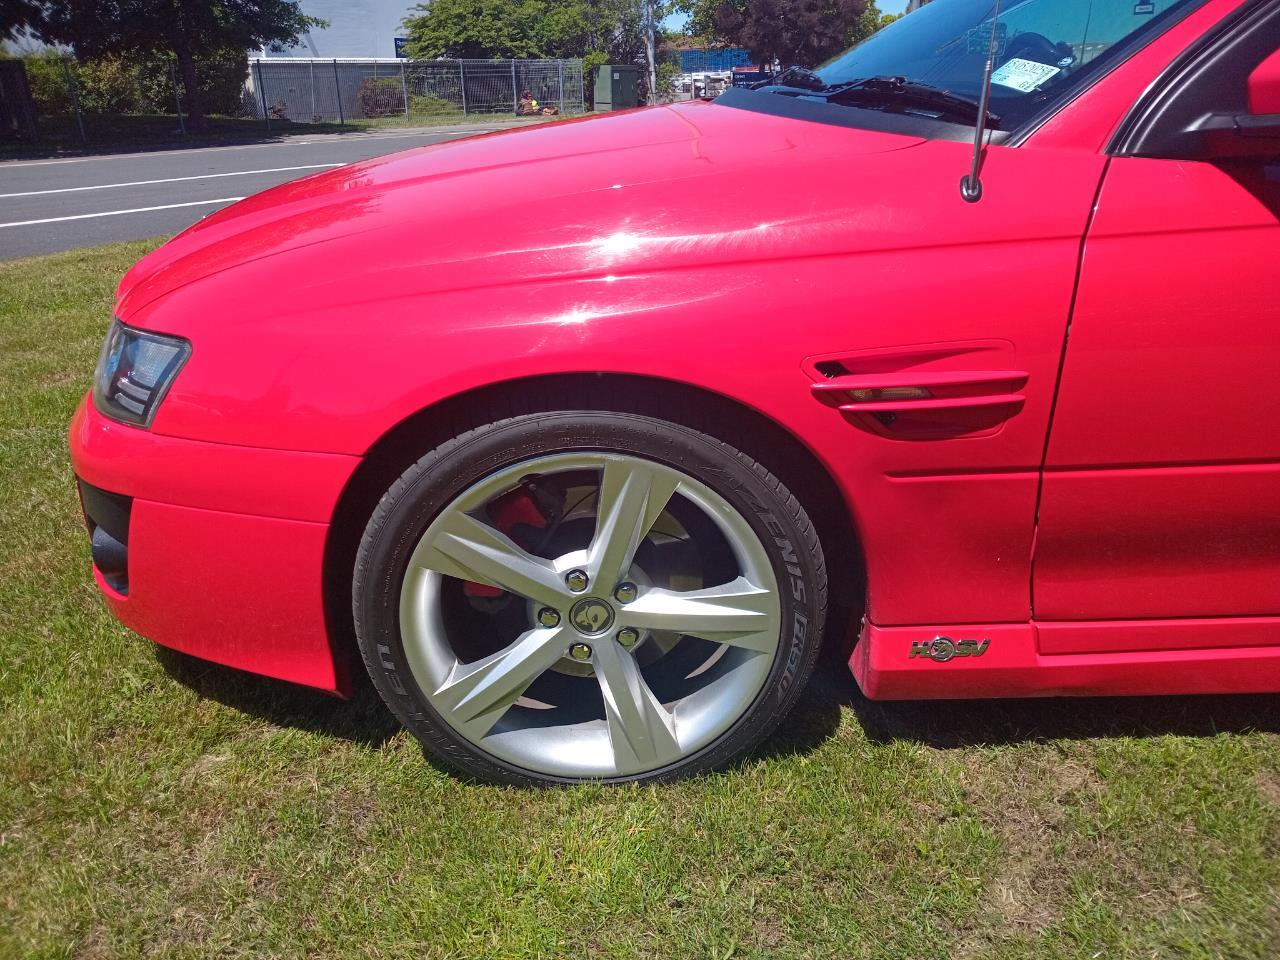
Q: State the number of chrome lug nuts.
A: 5